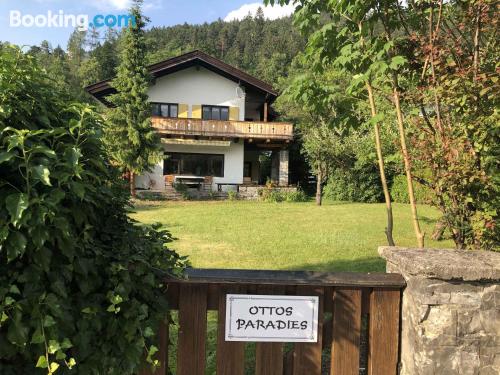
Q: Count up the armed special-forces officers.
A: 0